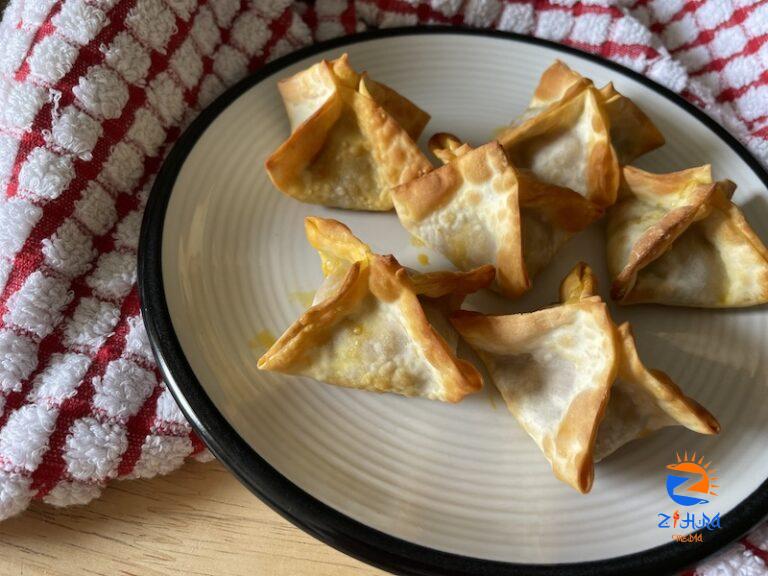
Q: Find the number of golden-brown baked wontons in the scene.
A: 6